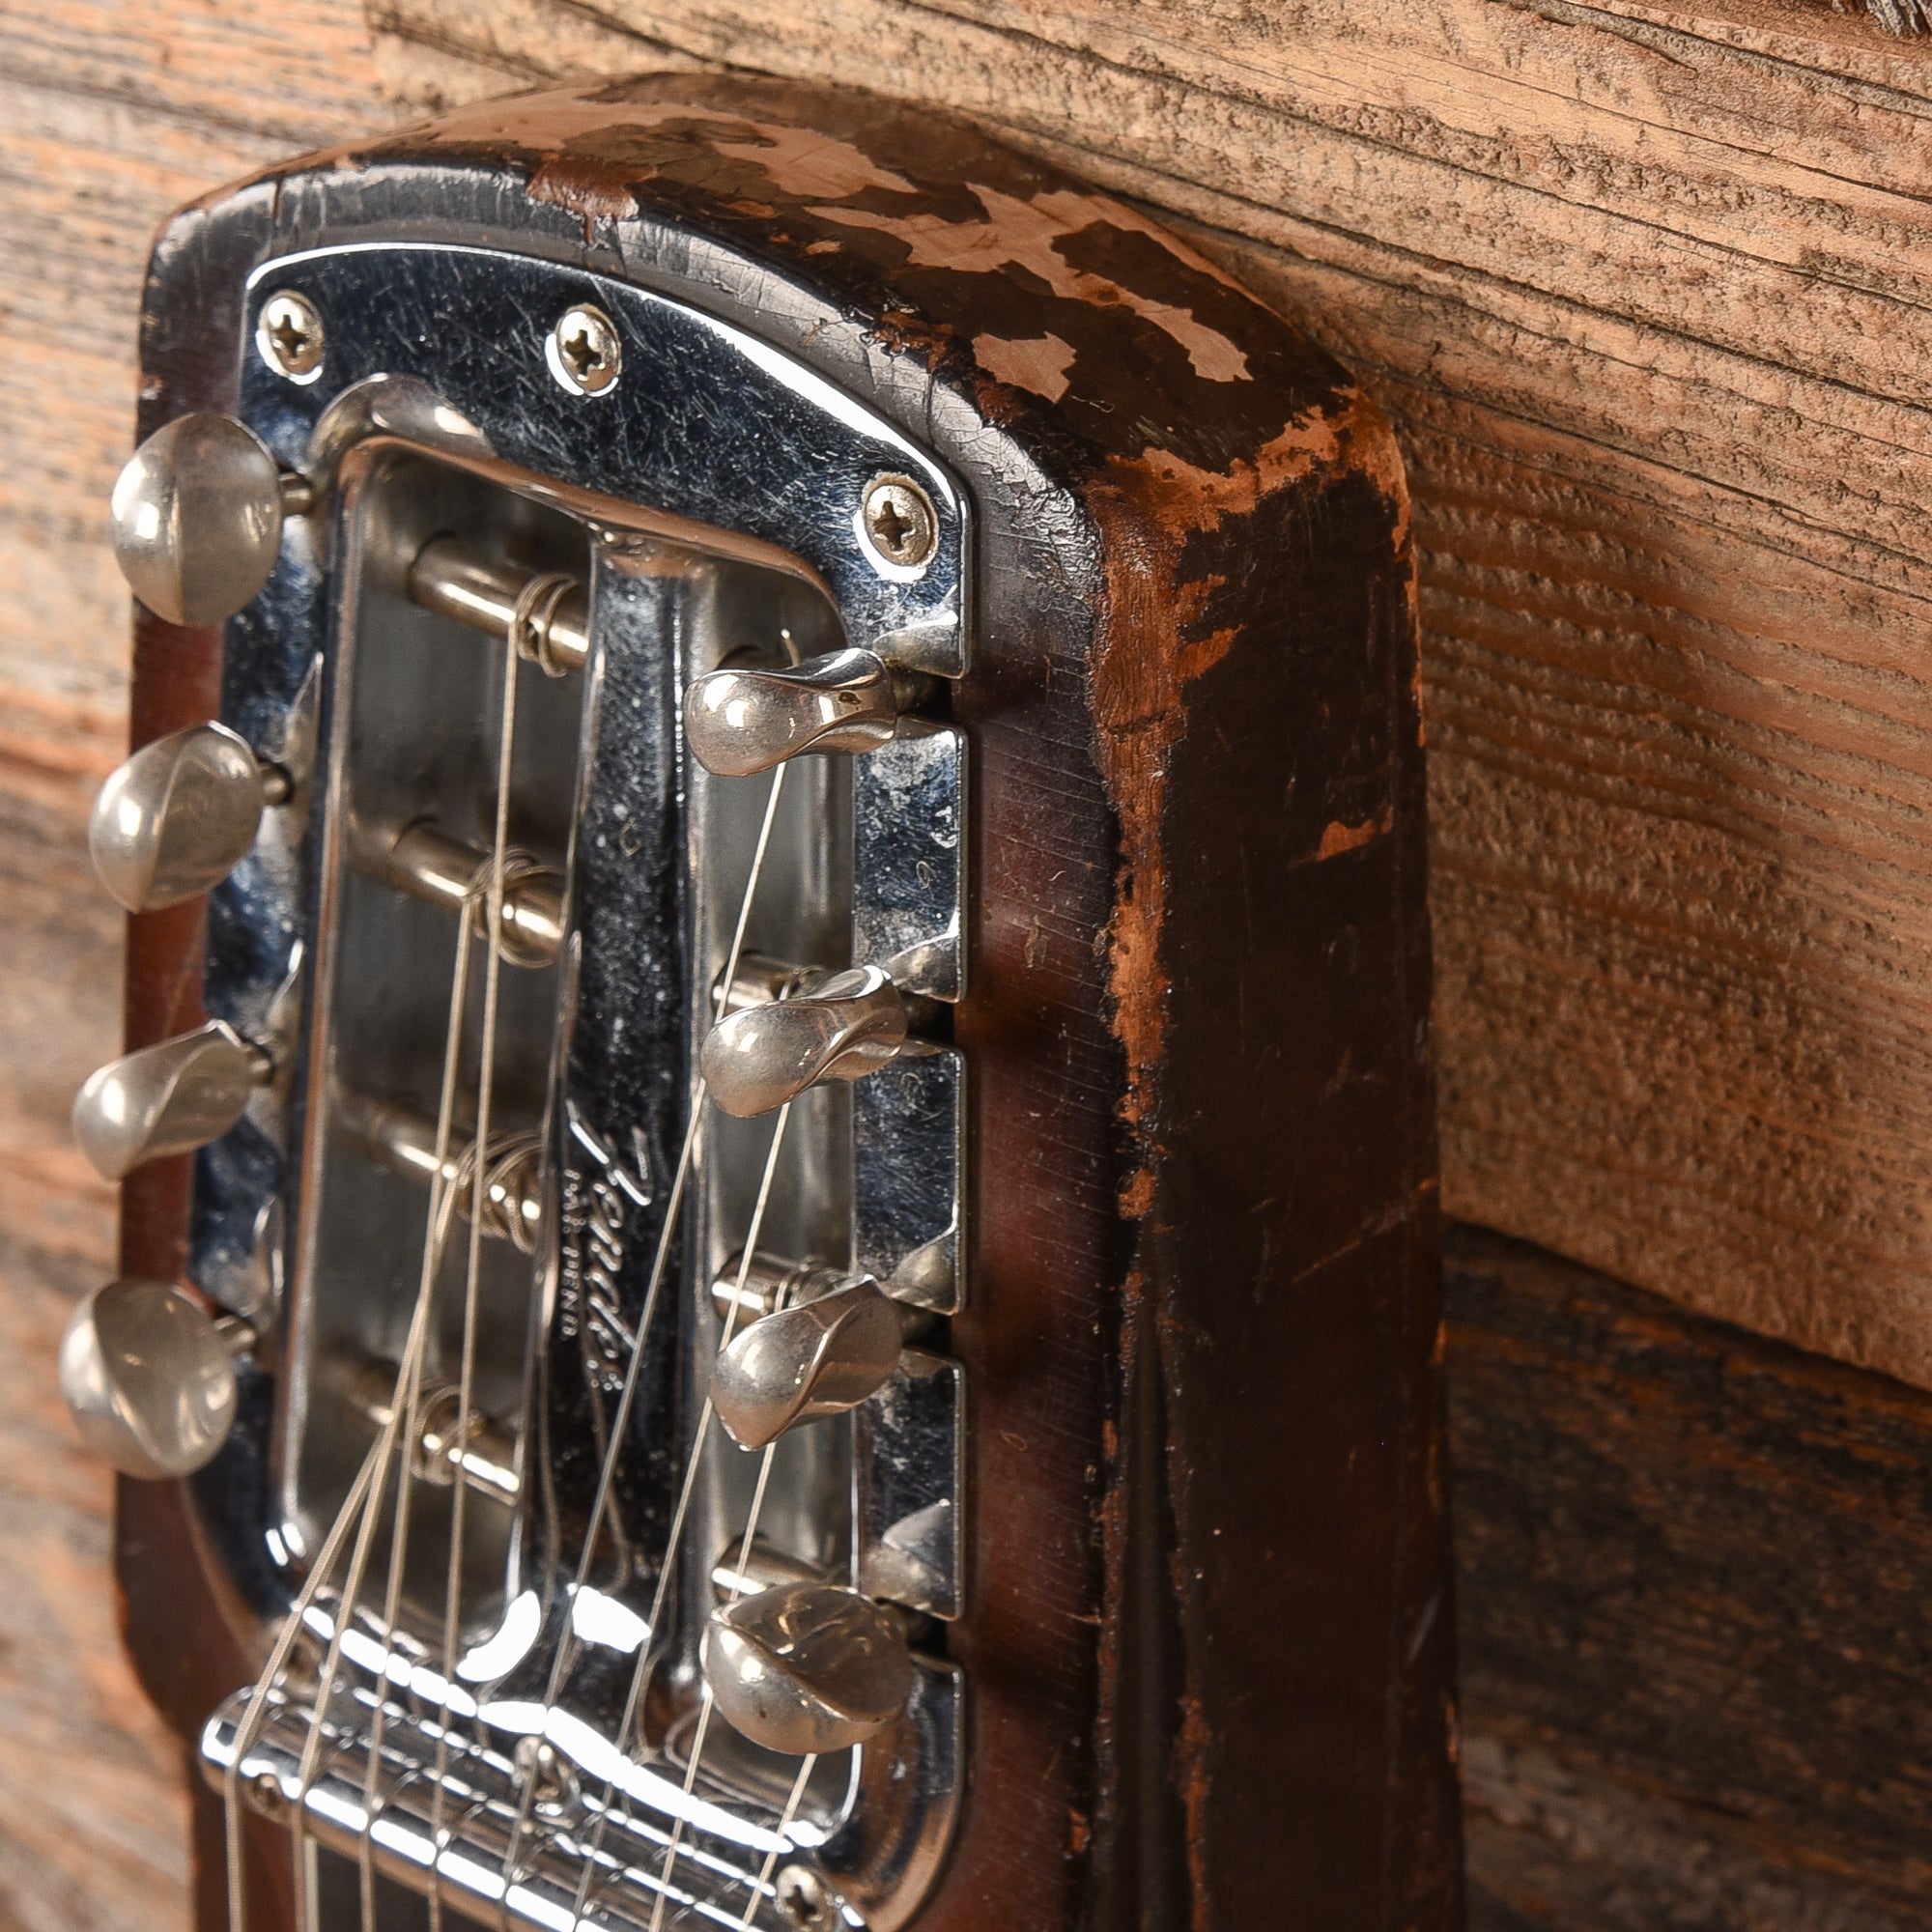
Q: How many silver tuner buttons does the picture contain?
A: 8